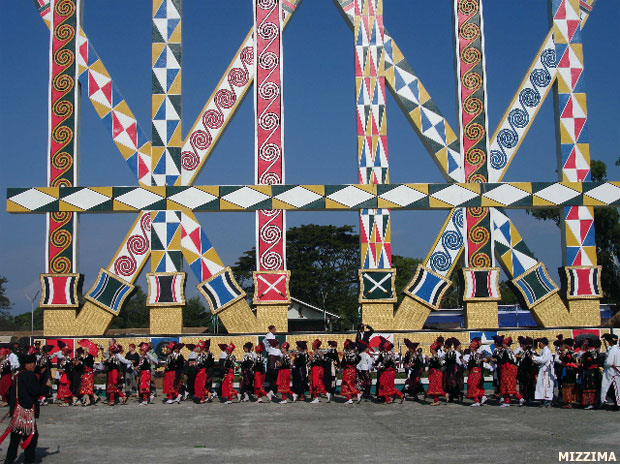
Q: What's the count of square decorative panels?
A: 10